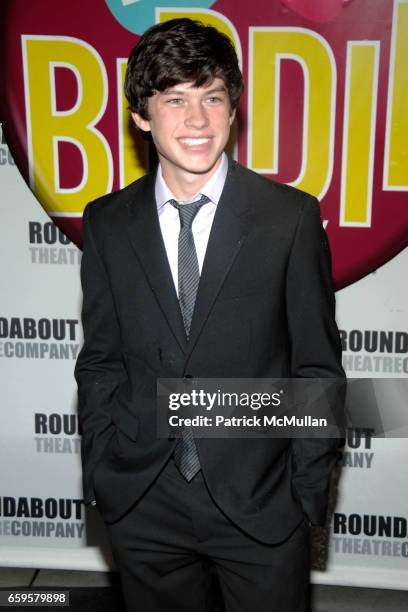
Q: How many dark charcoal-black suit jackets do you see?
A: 1